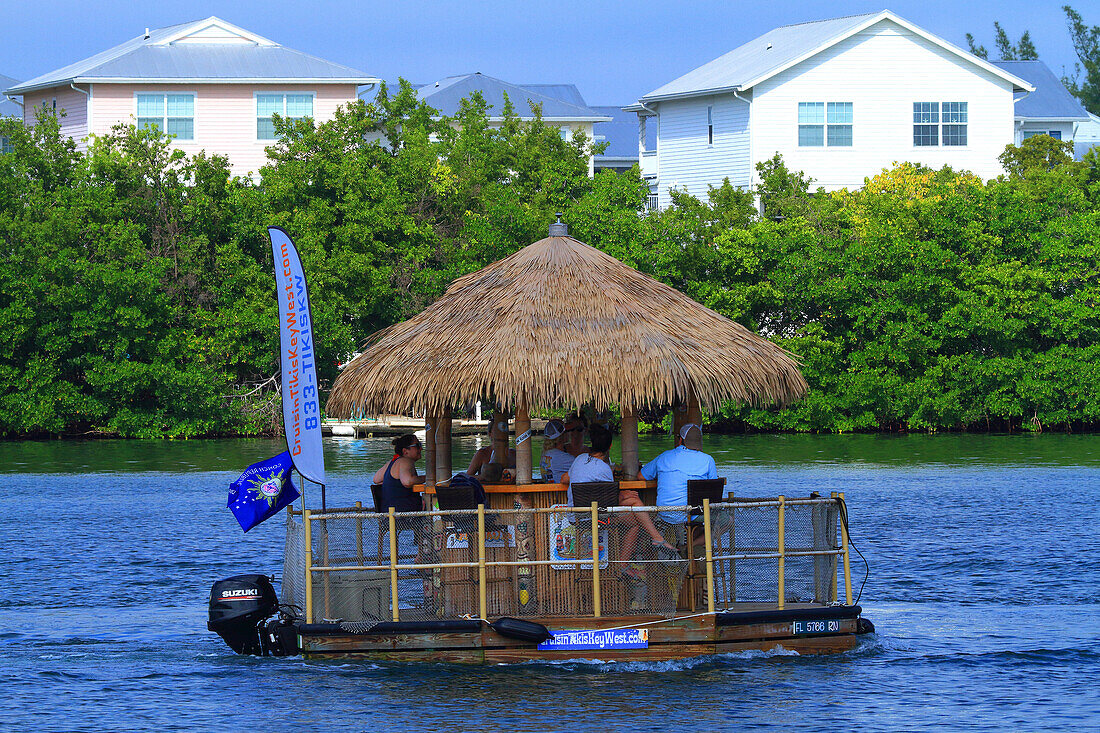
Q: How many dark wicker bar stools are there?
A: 4